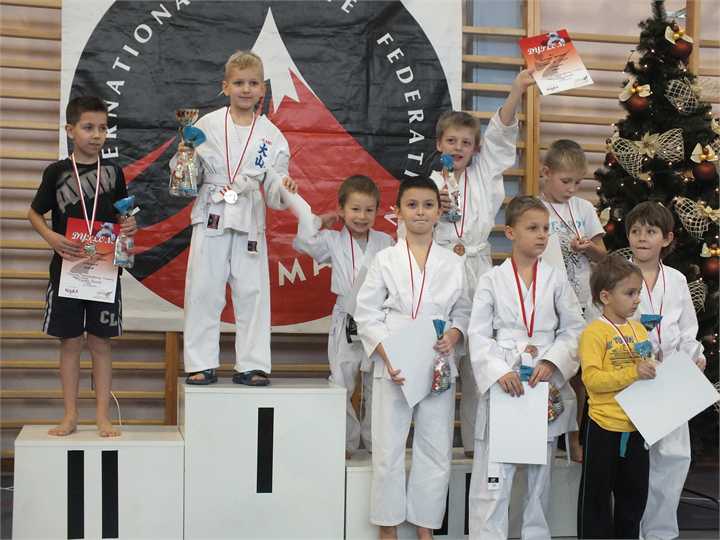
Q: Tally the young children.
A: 9